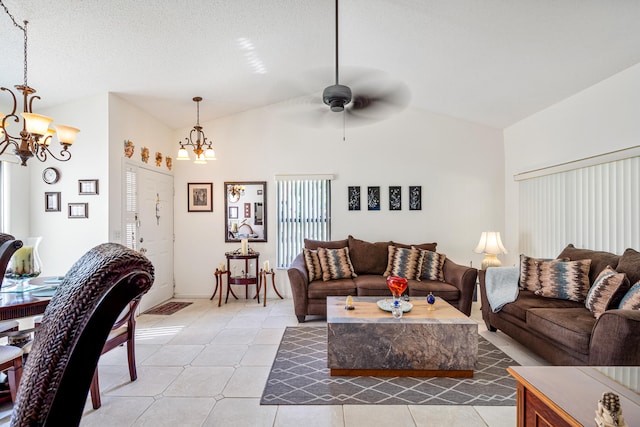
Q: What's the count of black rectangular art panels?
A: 4